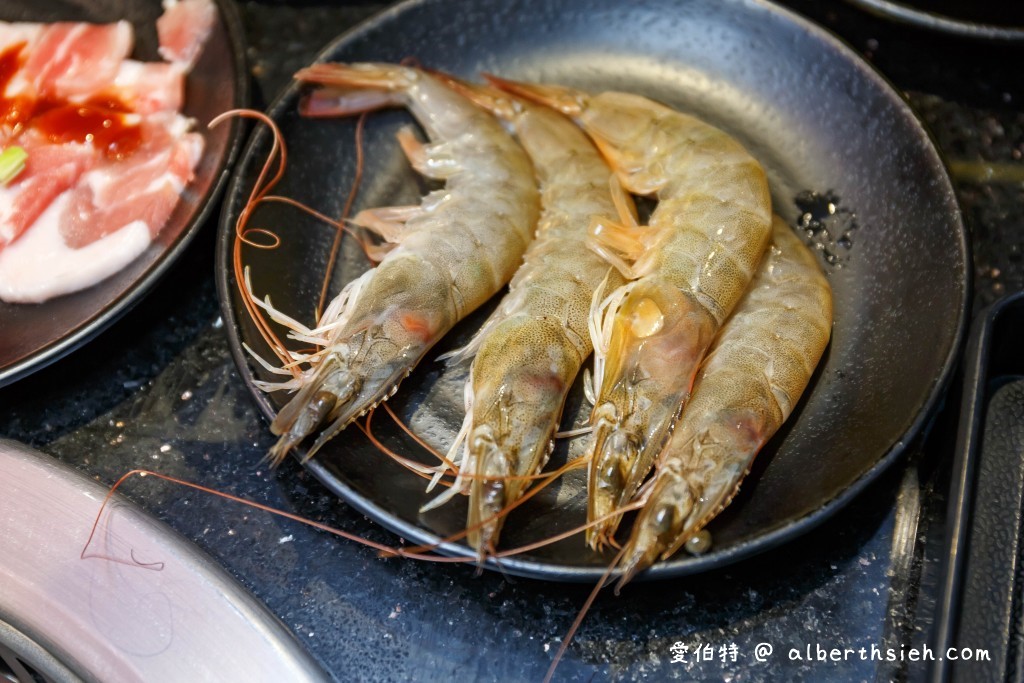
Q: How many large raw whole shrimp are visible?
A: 4